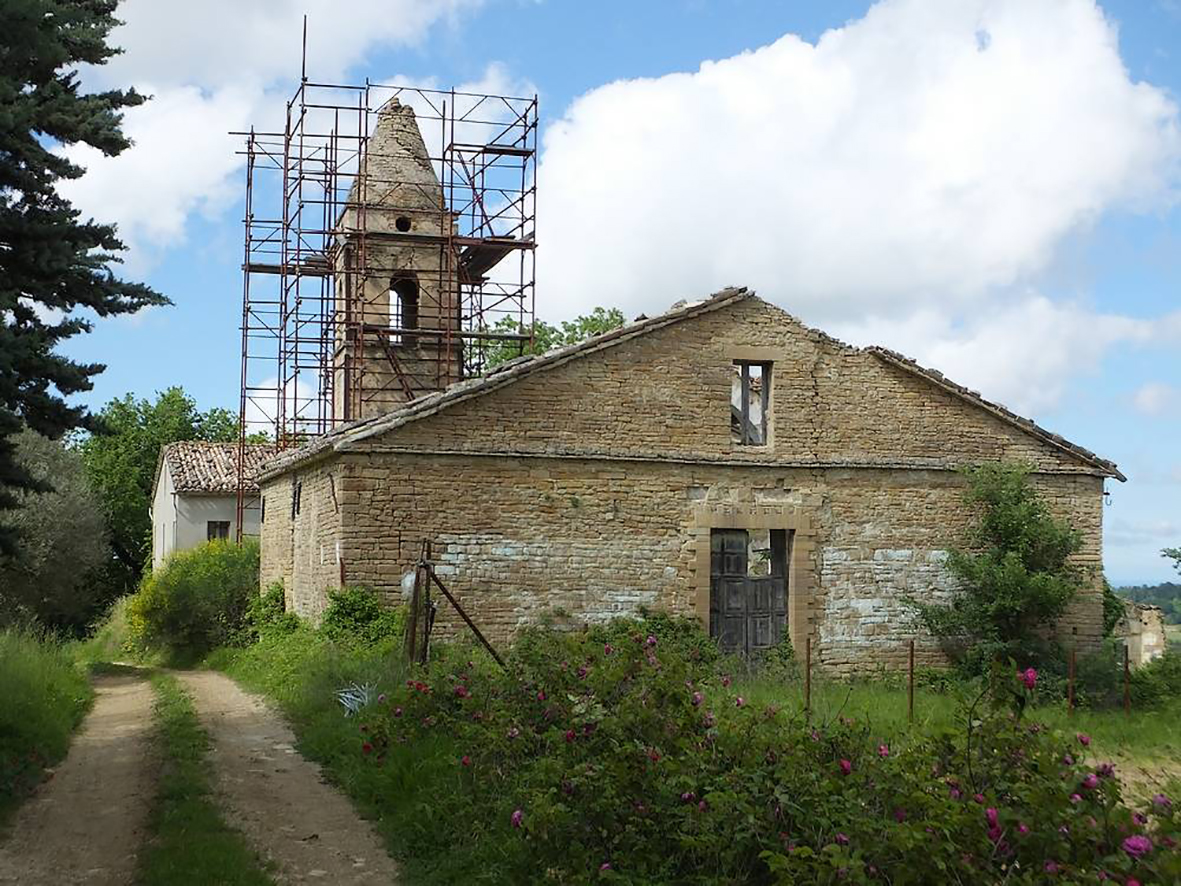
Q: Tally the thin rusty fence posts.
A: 4